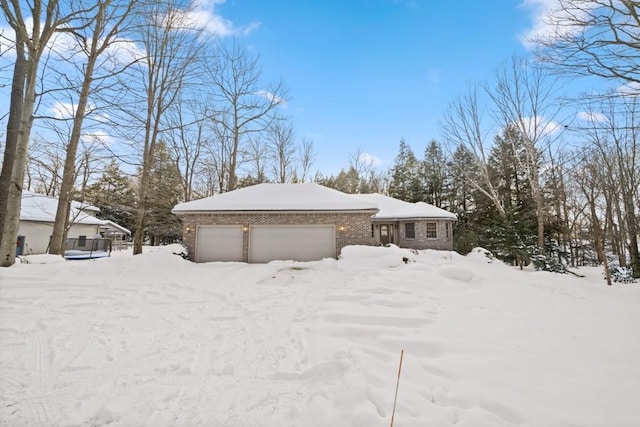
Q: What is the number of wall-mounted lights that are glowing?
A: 3